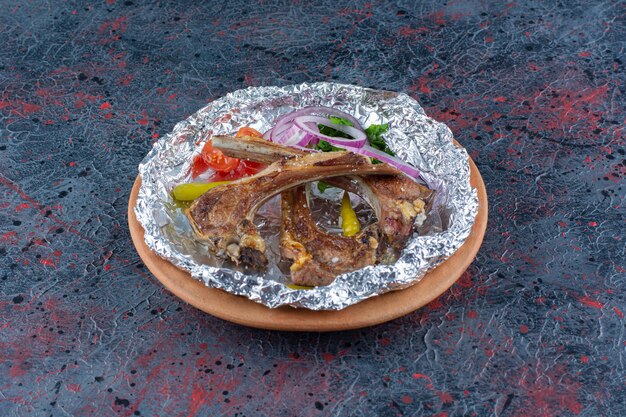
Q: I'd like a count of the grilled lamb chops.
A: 3